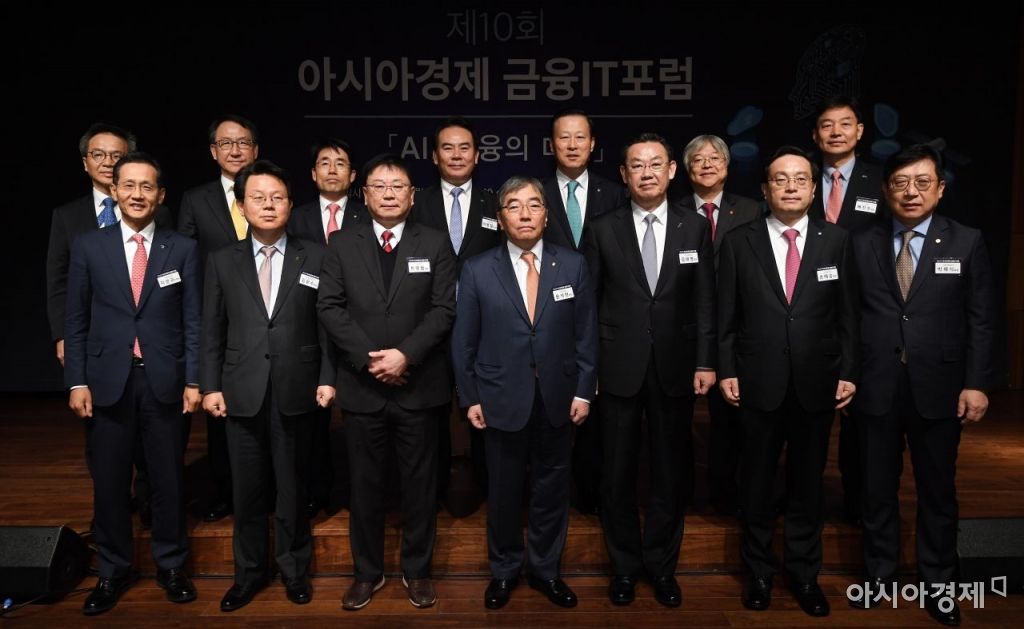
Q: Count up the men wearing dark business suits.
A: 14